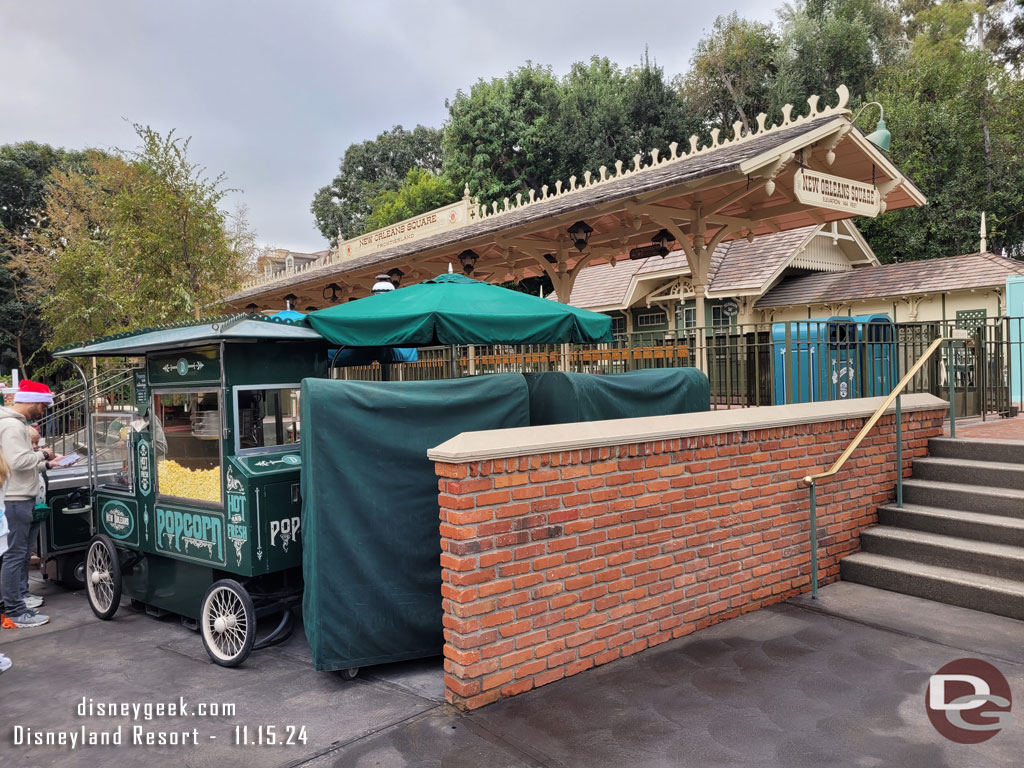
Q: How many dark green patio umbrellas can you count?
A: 1